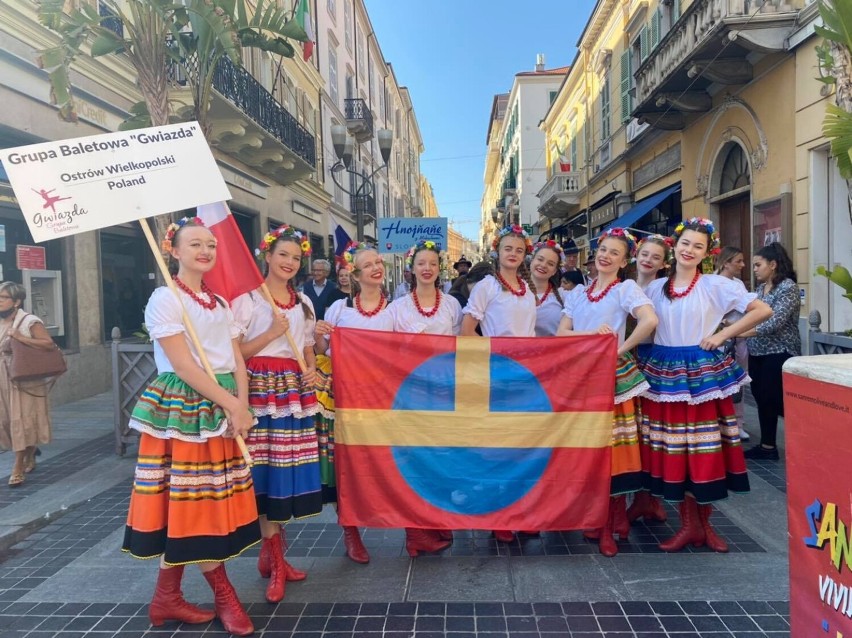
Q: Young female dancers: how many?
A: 9